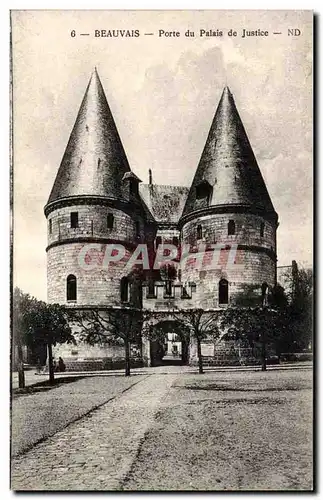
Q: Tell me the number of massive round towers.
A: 2